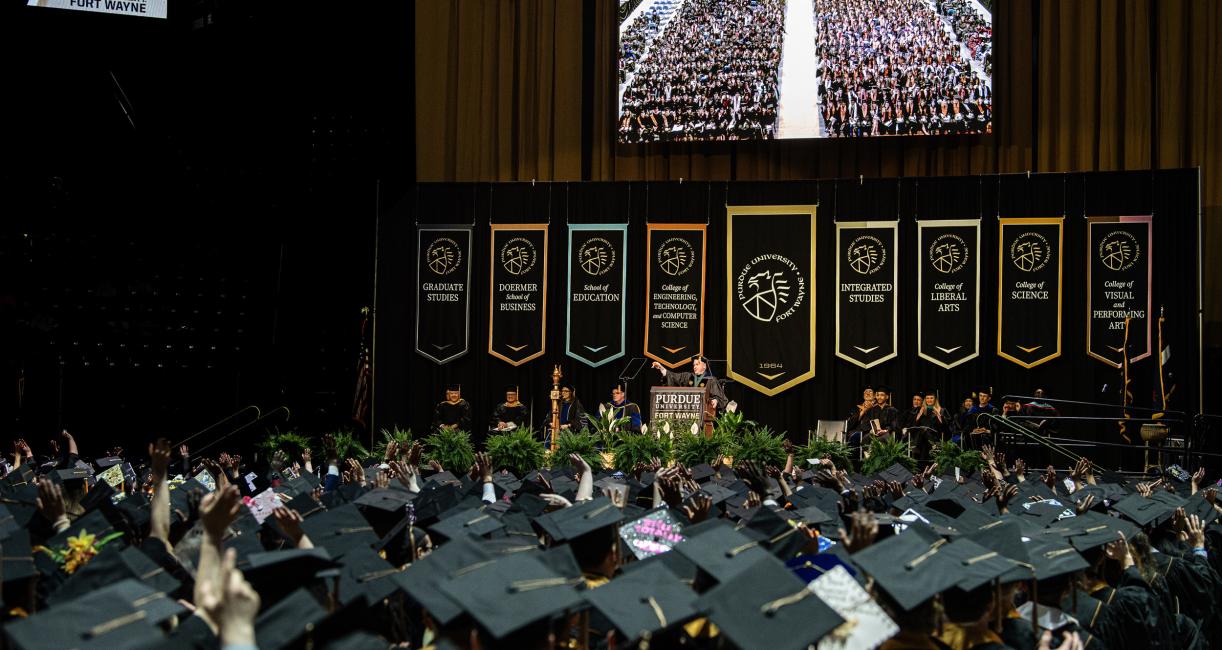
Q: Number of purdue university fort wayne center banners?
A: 1